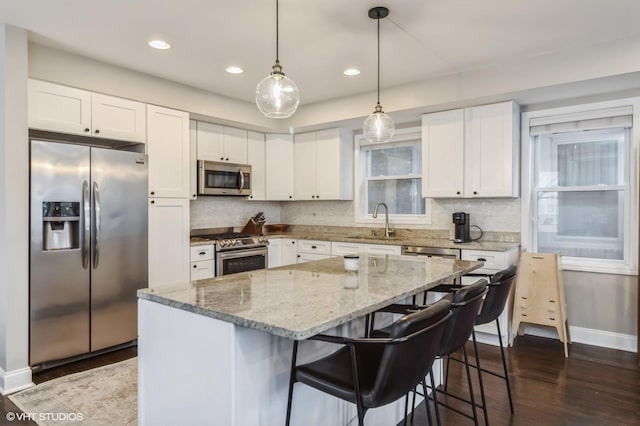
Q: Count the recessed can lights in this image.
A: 3